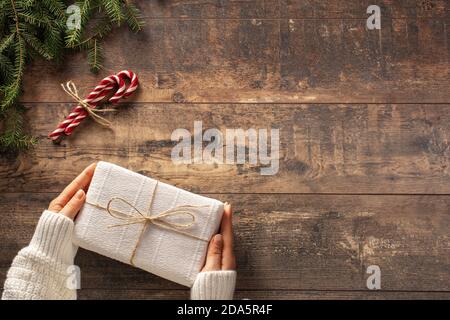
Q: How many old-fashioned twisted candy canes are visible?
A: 2